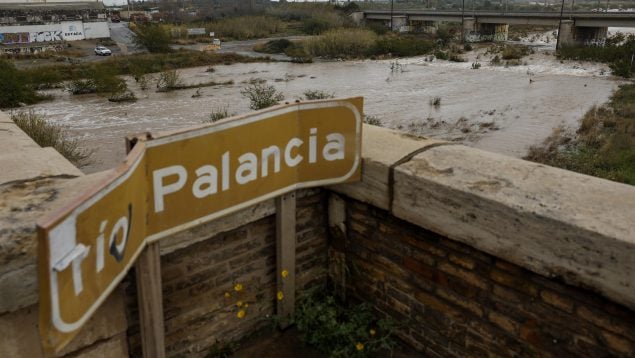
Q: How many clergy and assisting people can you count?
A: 0